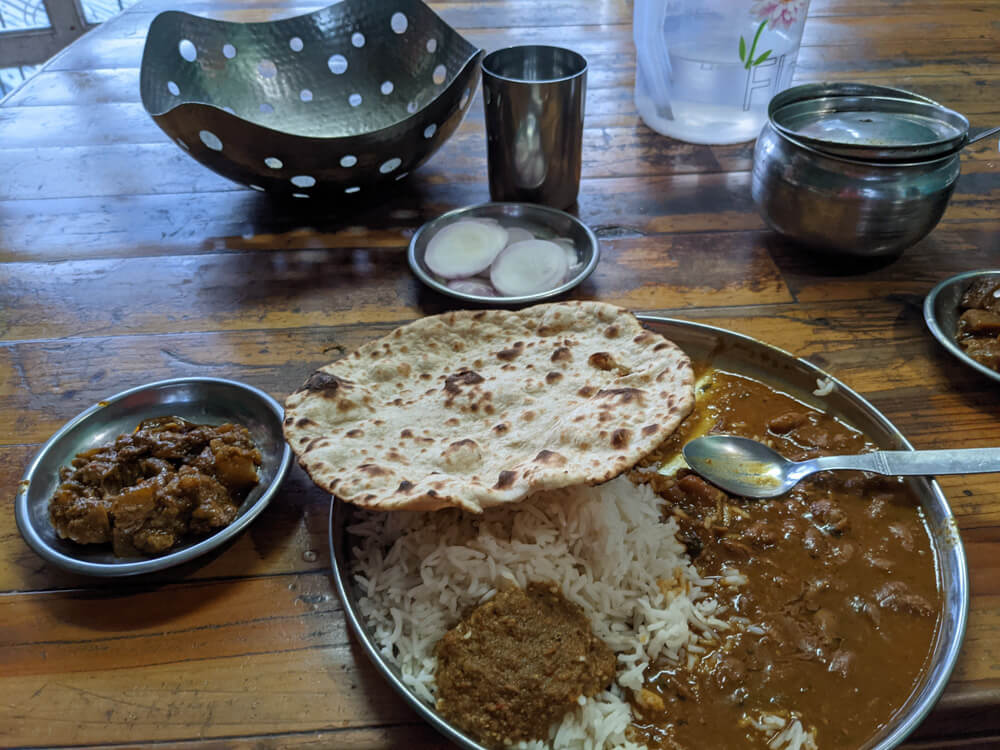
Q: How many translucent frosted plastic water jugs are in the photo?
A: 1